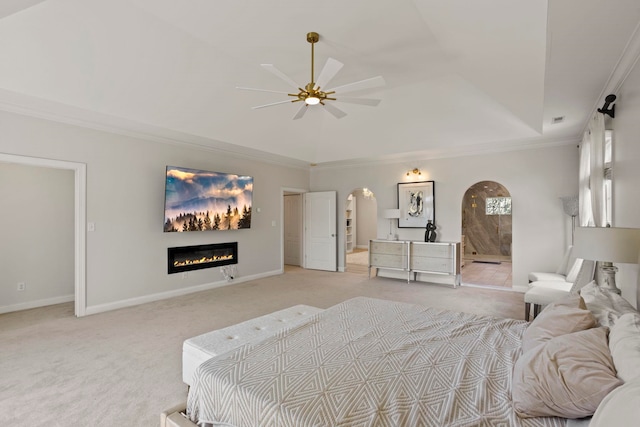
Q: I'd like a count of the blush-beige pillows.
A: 2